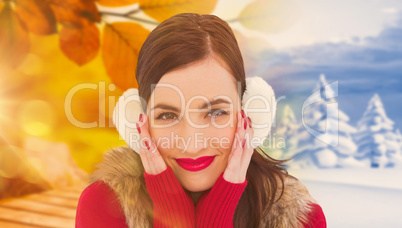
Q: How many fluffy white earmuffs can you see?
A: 2